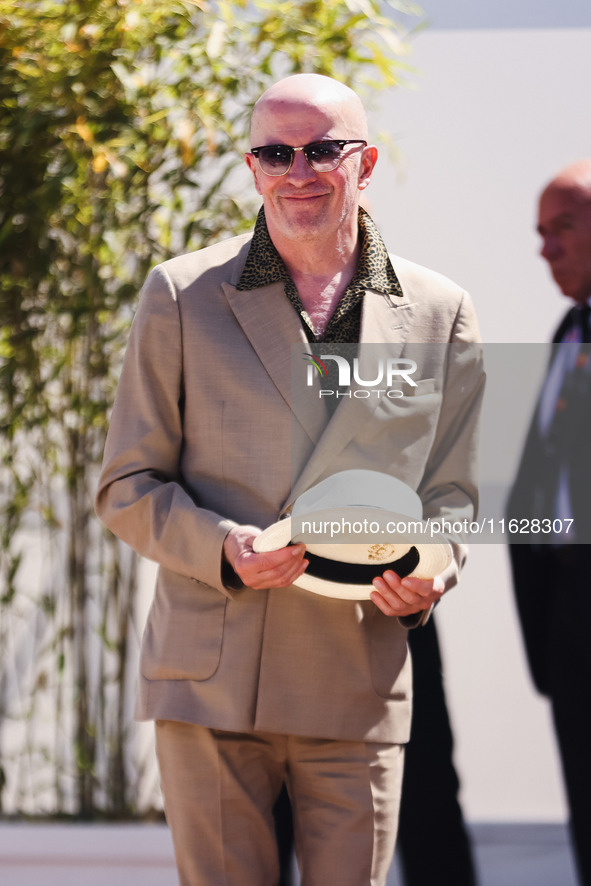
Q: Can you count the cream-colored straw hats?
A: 1